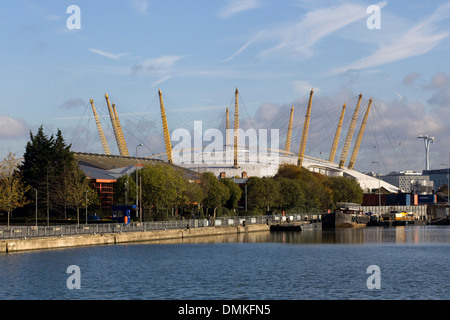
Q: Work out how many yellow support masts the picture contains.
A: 11